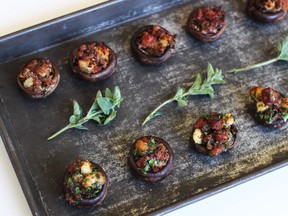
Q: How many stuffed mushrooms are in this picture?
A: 9